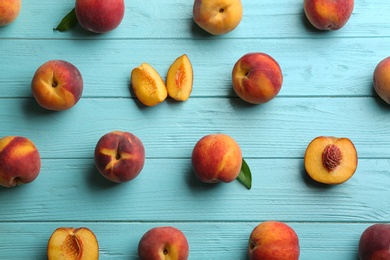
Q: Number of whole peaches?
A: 13